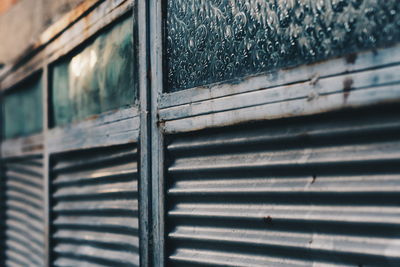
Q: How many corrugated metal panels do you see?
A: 3